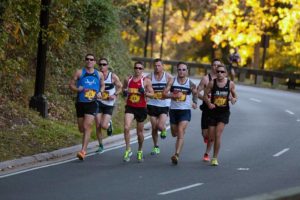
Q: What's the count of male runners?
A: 7